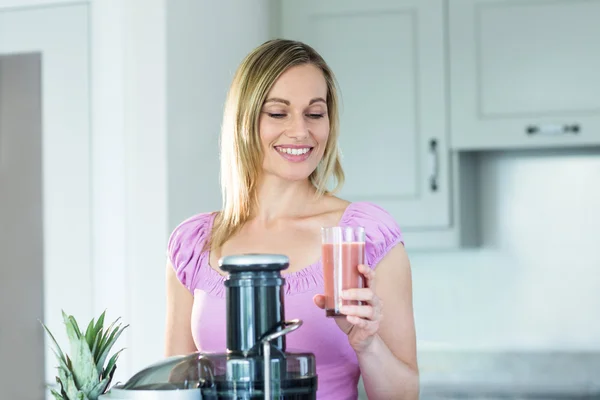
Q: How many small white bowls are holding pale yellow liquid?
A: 0